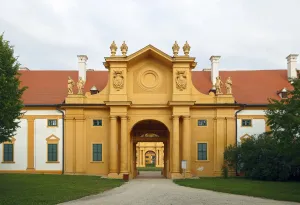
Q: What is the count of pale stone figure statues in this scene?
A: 4